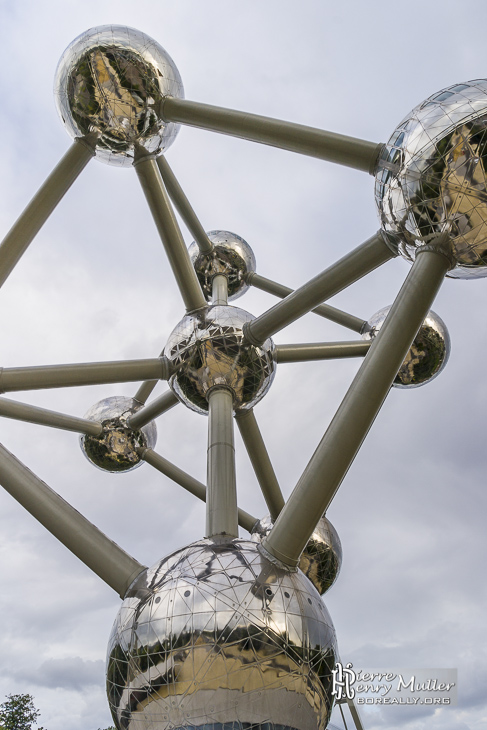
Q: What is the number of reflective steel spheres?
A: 8